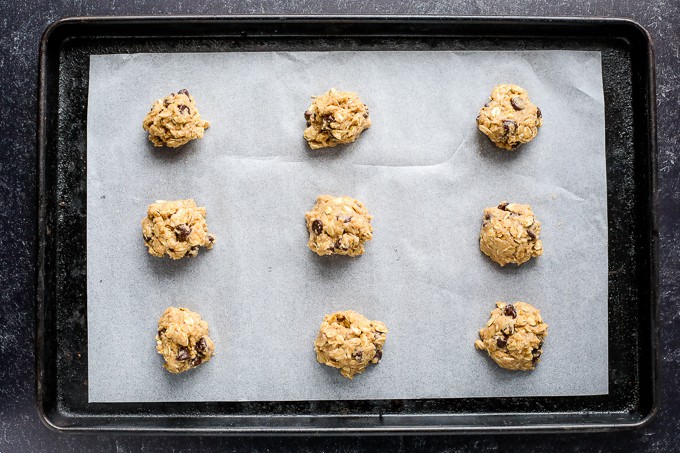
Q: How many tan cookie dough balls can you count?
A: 9